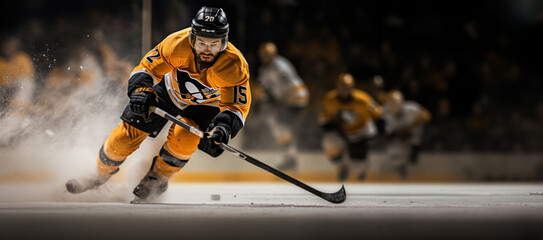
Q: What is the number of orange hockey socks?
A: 2